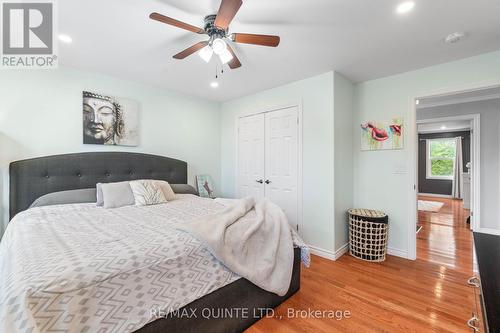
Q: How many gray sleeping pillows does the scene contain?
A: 2